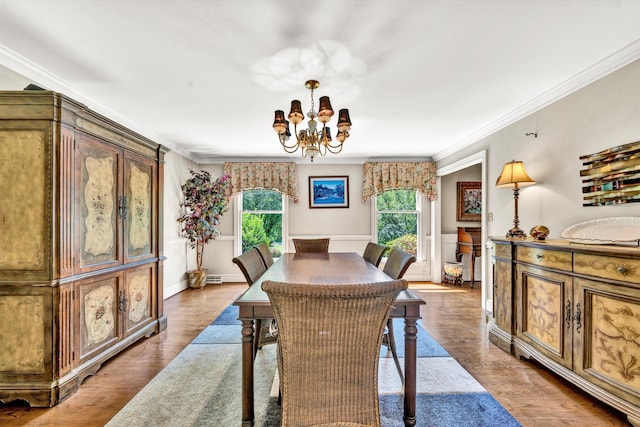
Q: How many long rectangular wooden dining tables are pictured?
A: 1